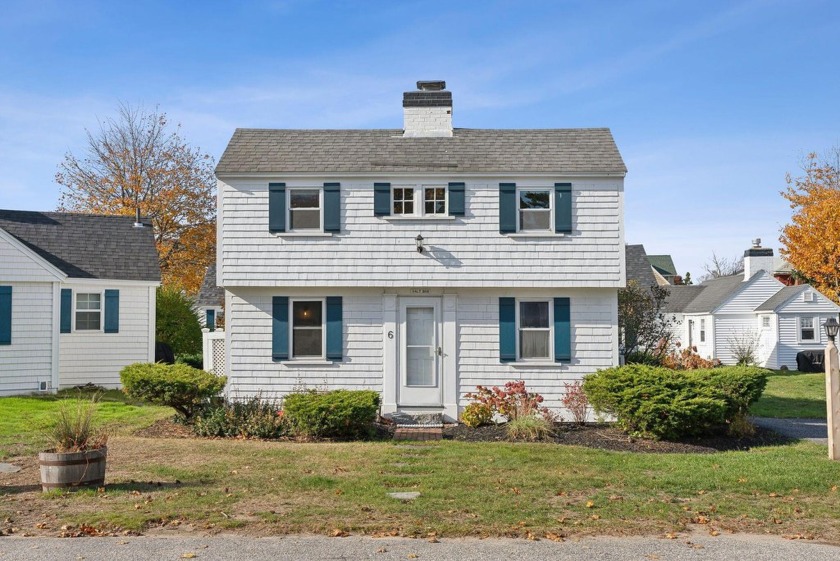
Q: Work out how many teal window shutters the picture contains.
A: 14